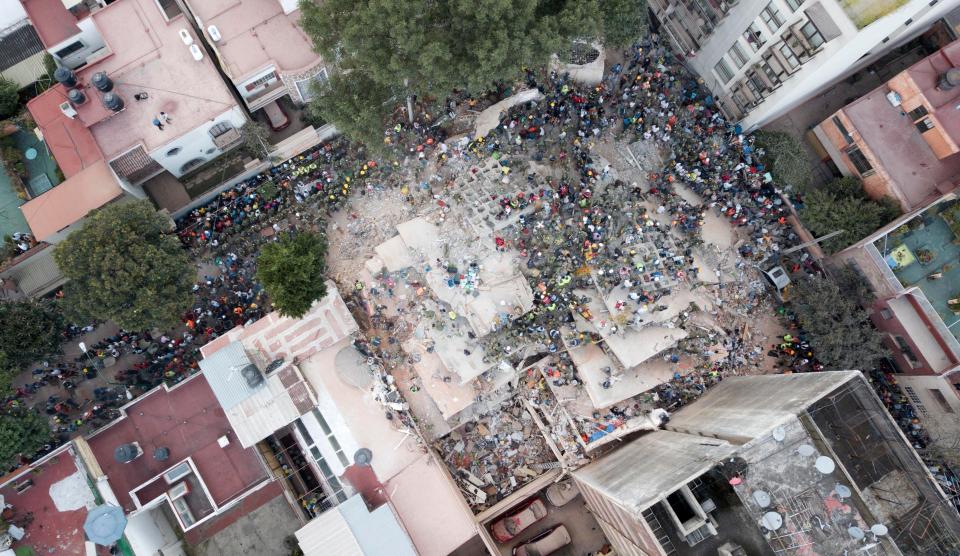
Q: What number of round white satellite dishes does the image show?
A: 8